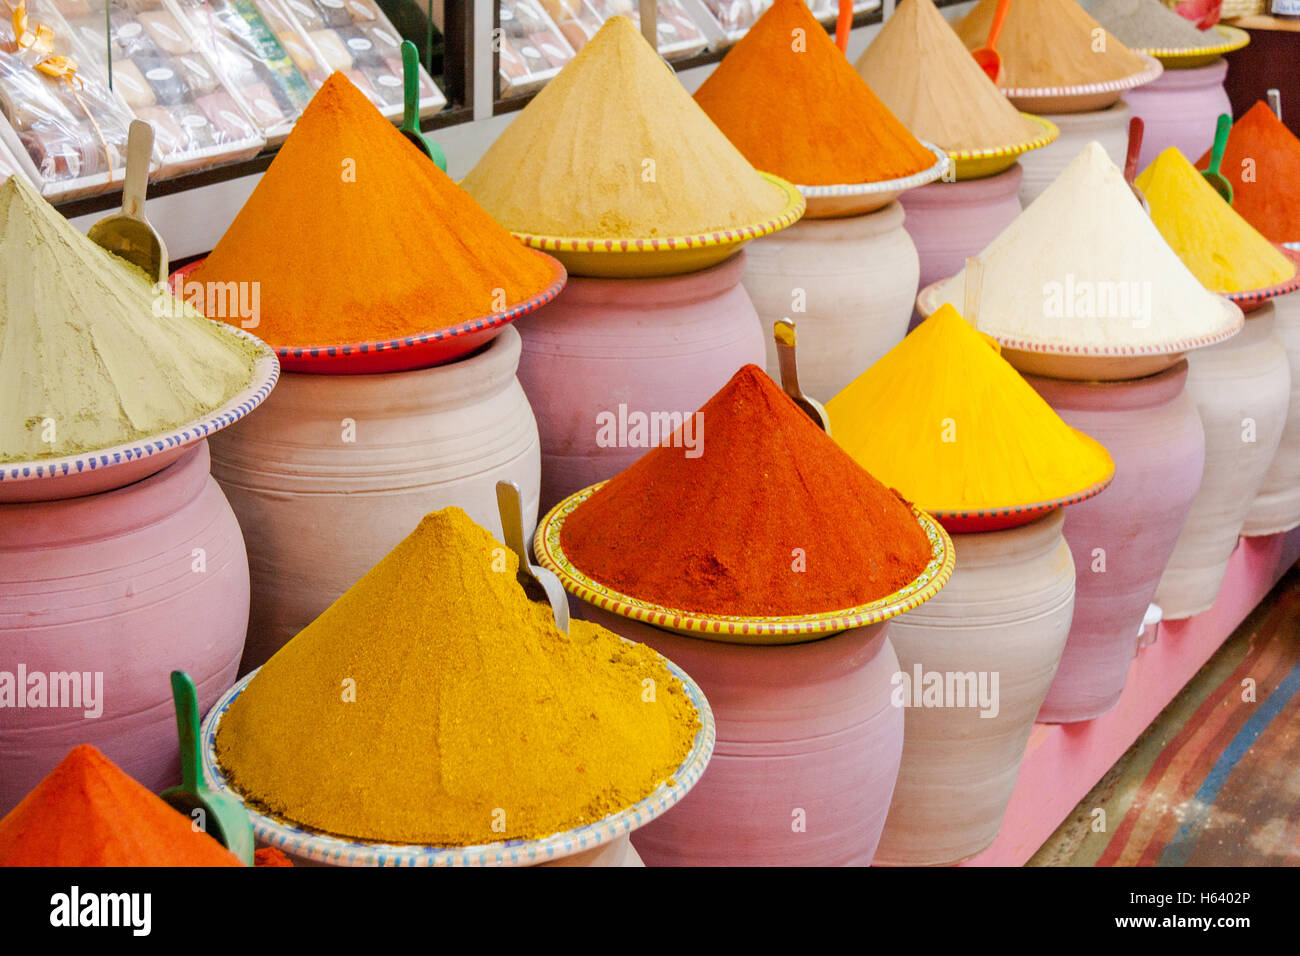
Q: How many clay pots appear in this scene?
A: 13